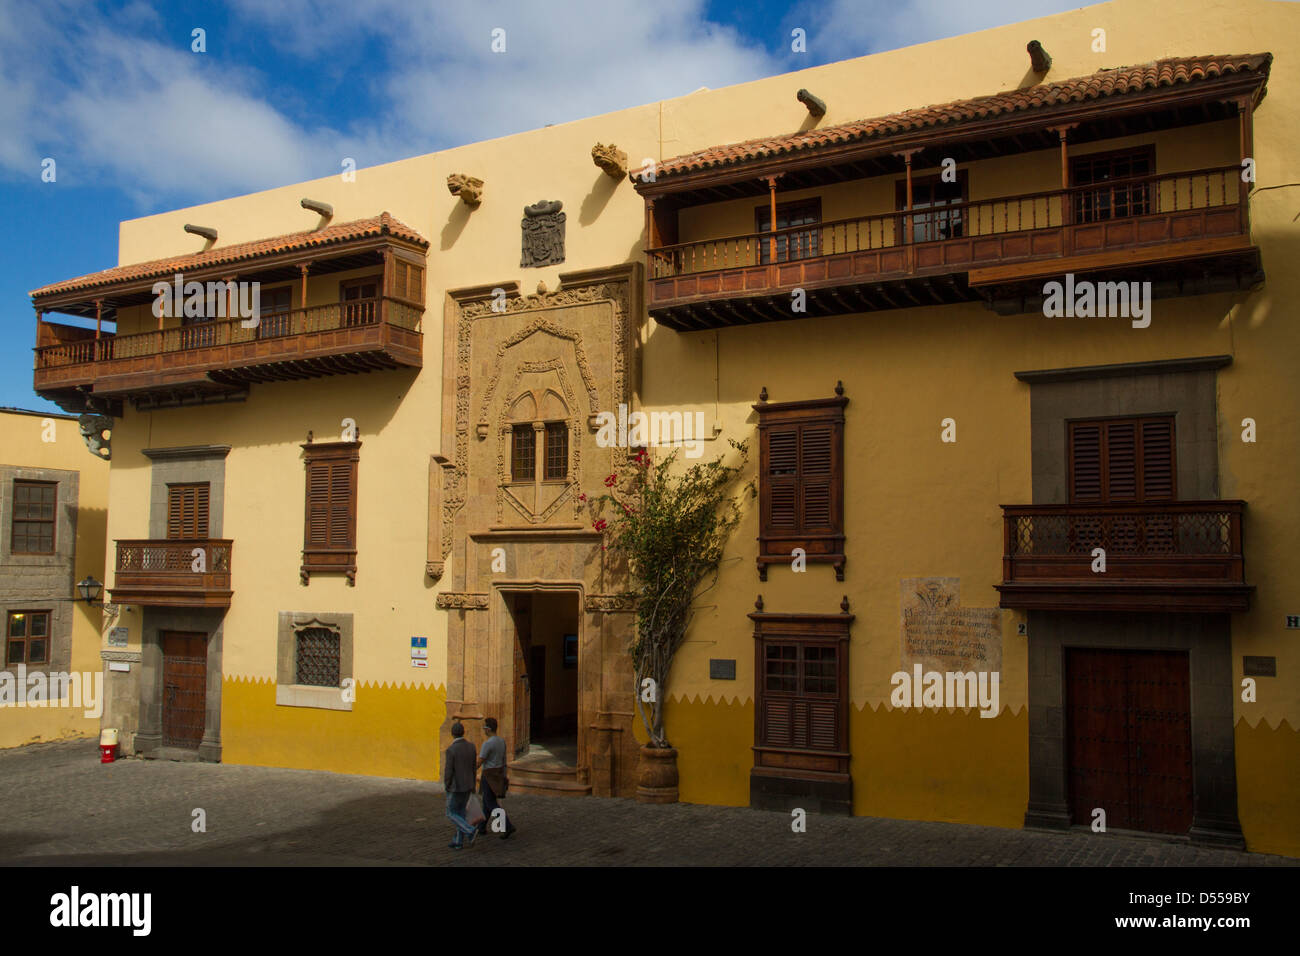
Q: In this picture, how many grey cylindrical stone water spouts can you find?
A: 4